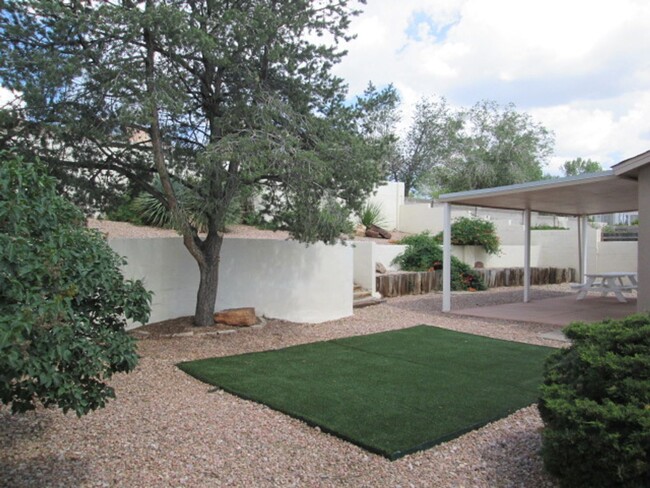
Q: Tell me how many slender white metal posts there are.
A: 3